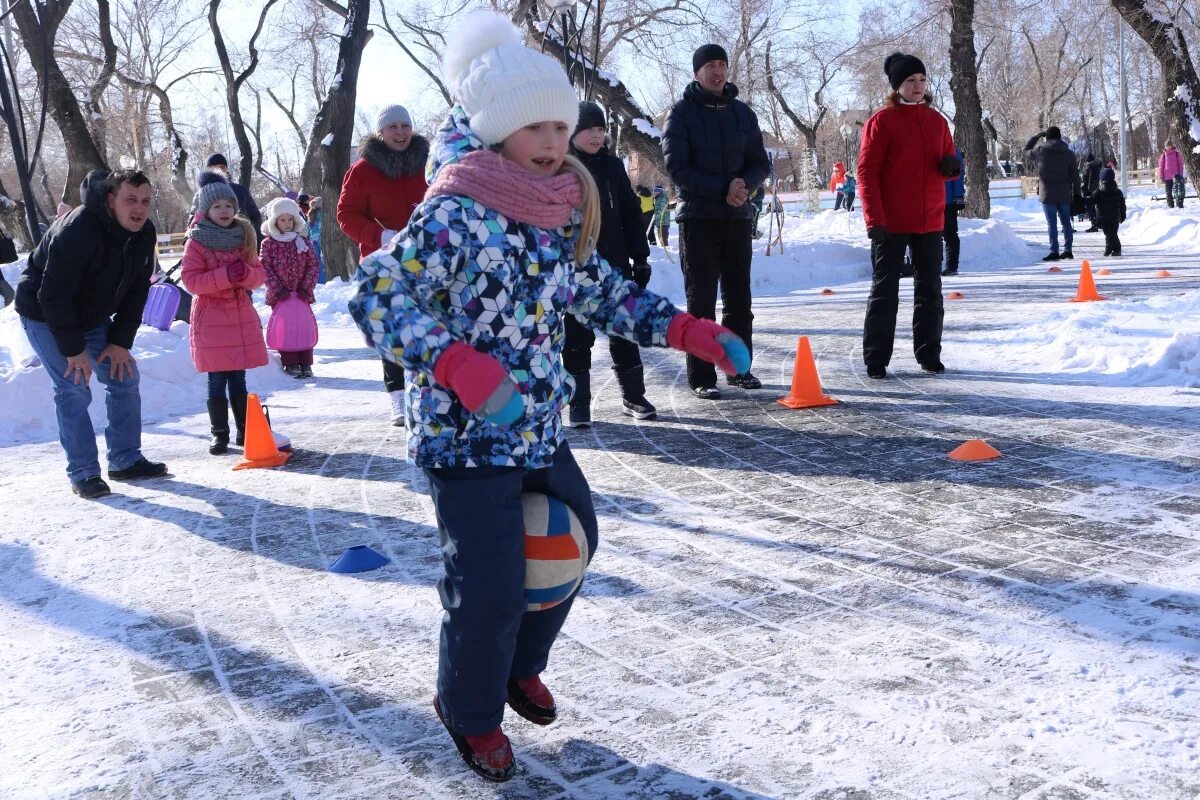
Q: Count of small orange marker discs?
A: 6